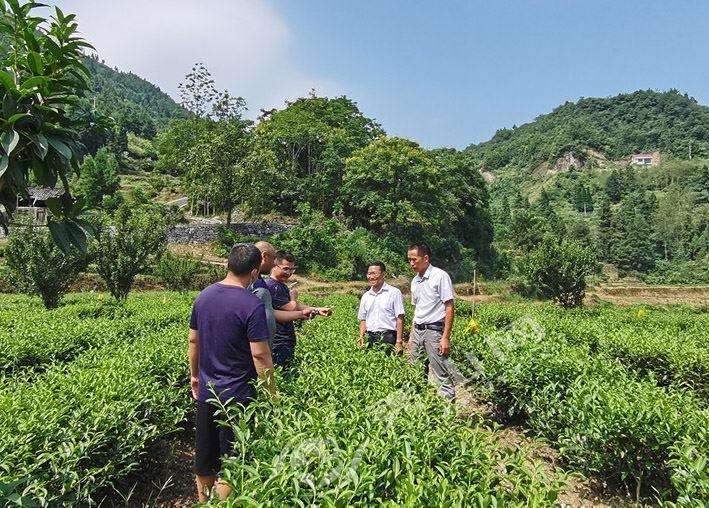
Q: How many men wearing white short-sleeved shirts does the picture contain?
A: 2